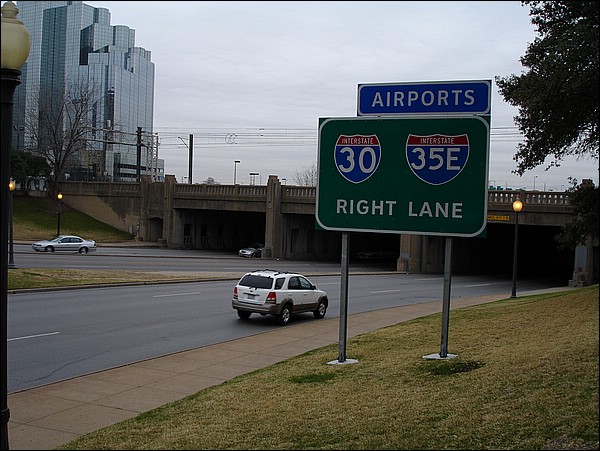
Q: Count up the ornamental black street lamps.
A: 4